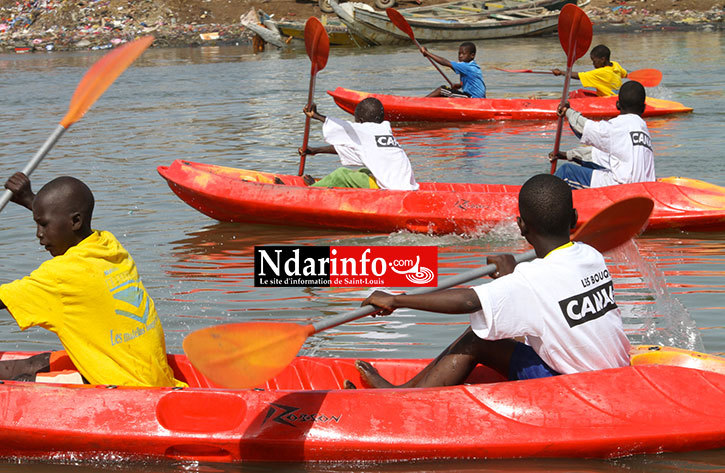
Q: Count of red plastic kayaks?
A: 3